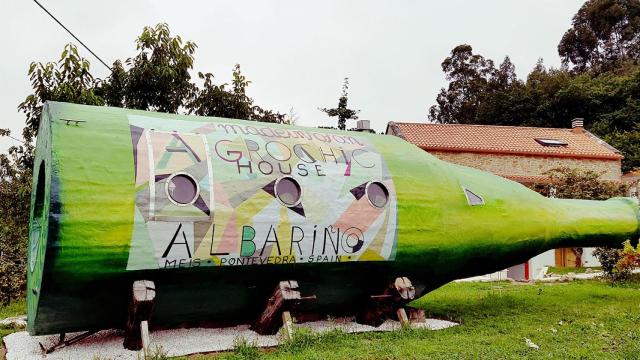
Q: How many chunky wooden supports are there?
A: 3